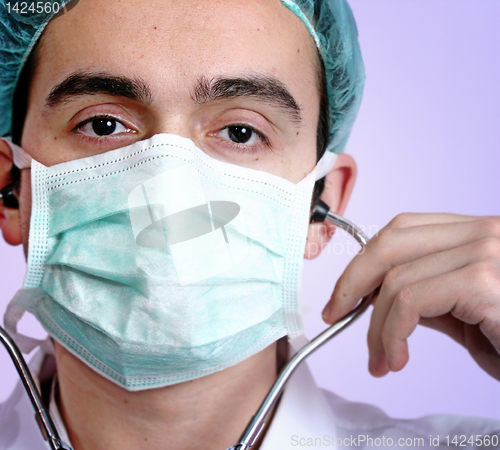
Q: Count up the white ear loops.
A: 2